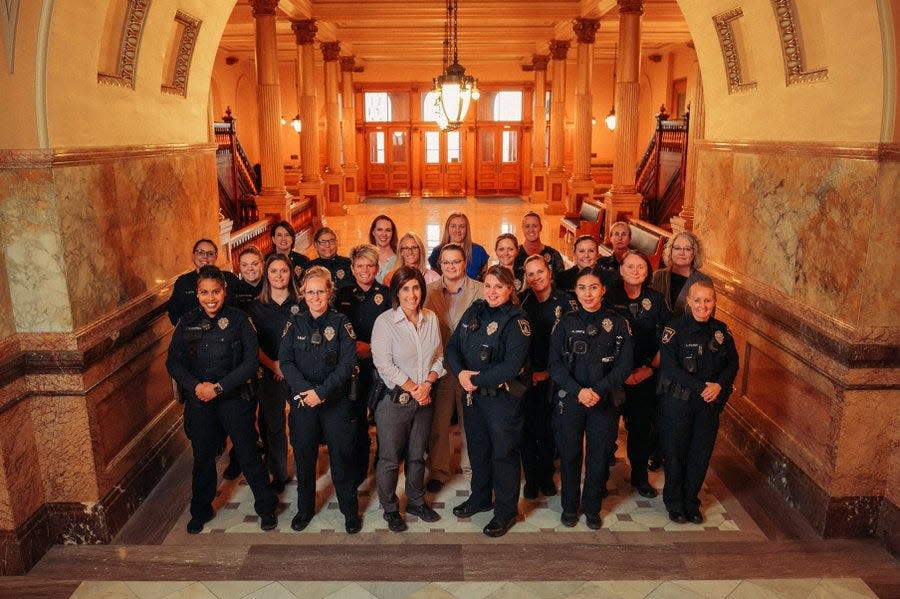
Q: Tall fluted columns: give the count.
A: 8